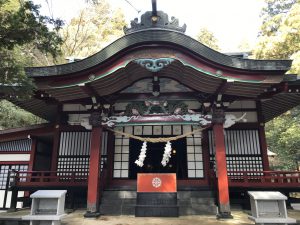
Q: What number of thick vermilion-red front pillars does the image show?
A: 2